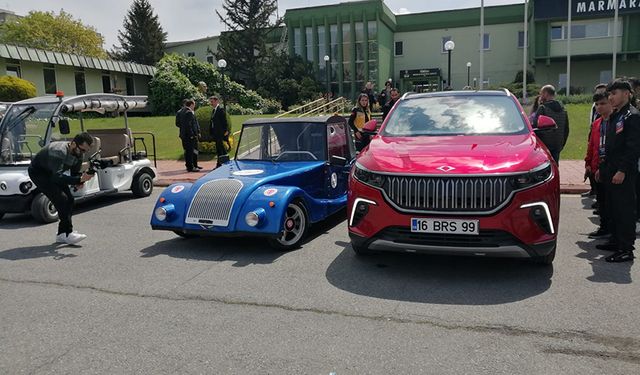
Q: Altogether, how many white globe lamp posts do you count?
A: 4